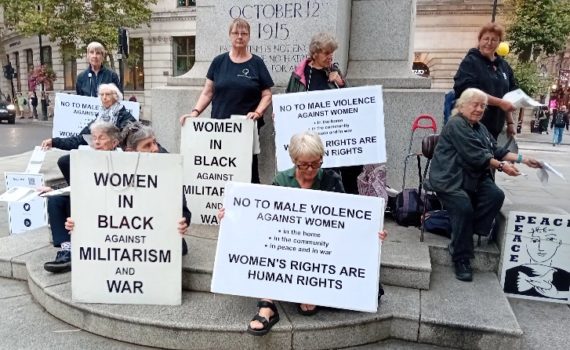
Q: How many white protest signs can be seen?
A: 6